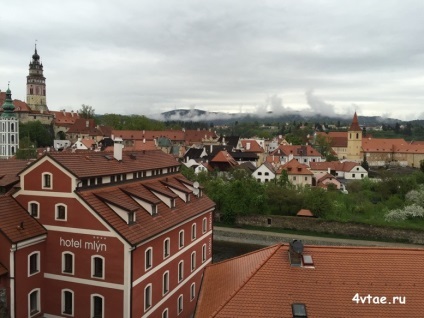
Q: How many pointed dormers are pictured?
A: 5